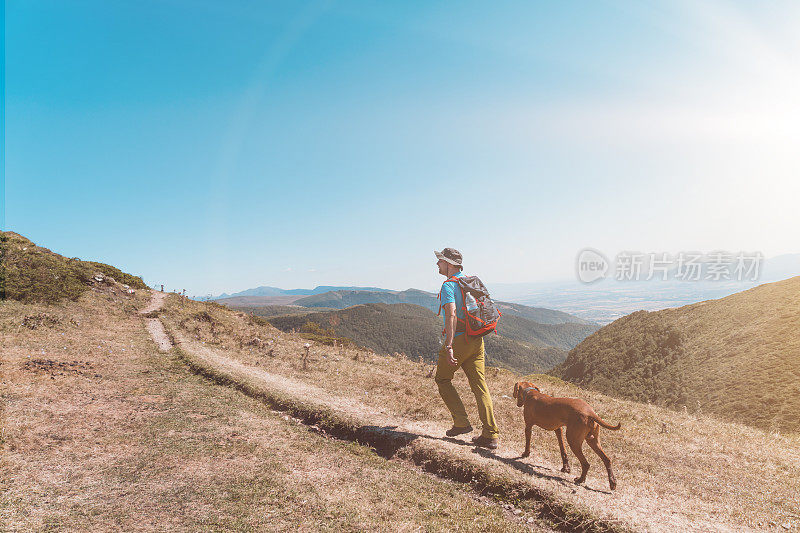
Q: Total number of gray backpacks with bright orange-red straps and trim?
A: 1